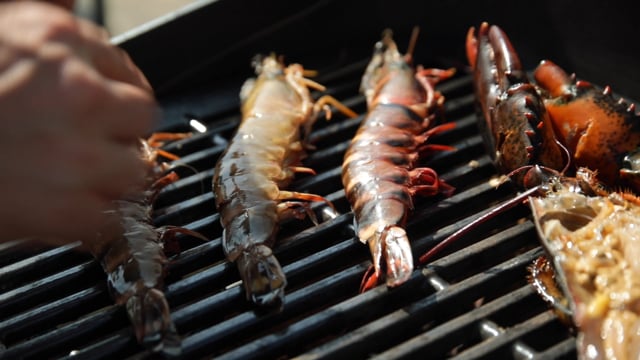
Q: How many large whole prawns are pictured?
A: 3